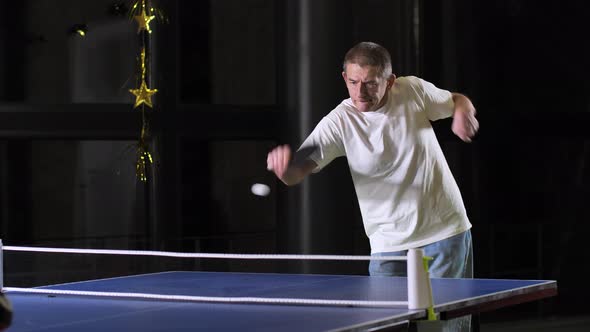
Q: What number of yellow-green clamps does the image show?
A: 1